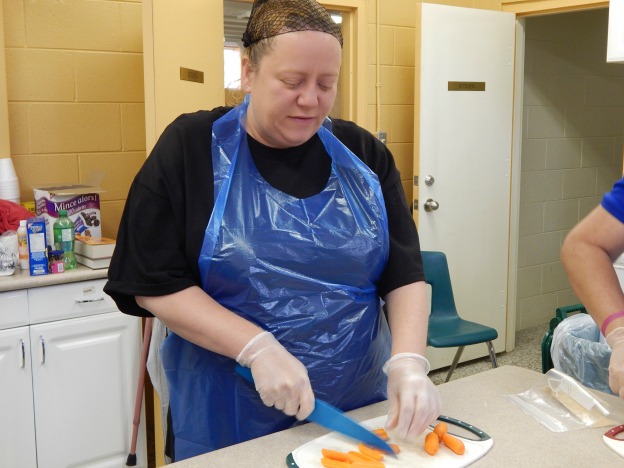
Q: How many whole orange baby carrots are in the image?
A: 3